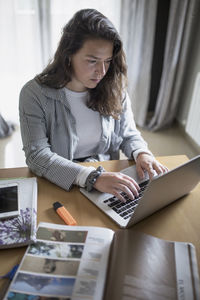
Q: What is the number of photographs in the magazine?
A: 5